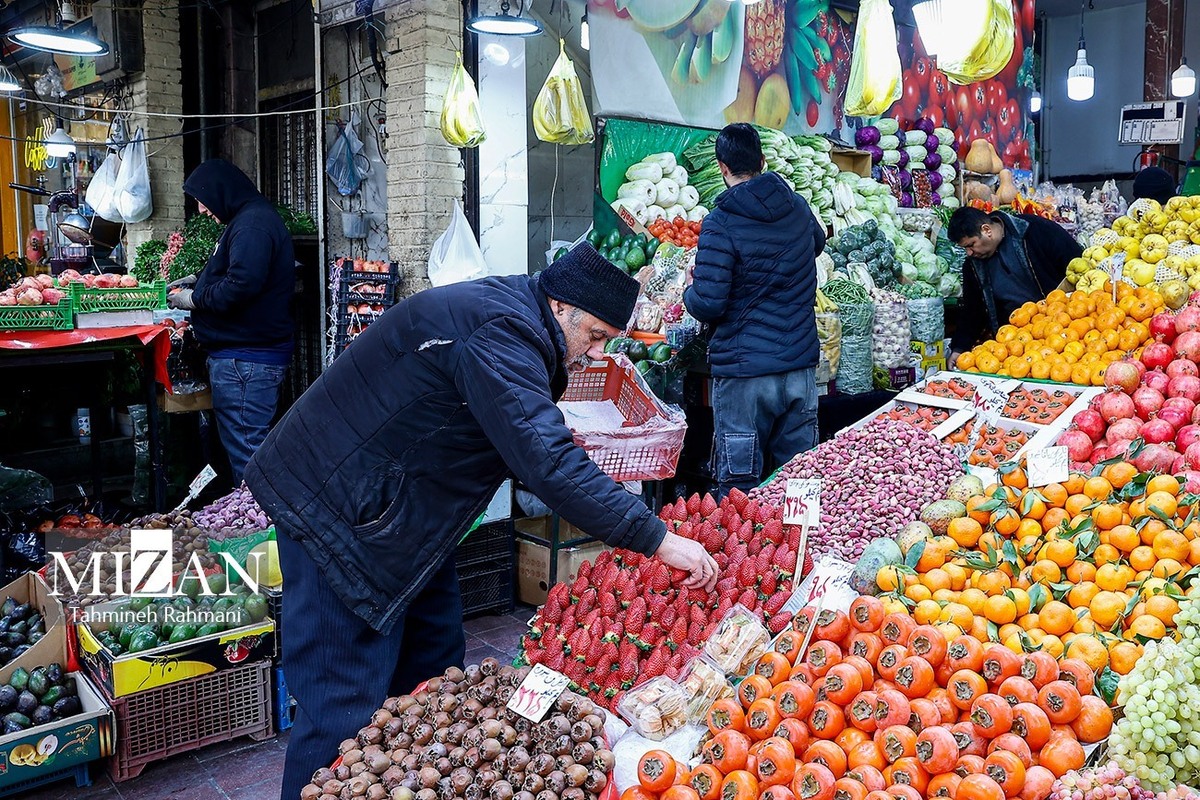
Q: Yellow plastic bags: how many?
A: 4